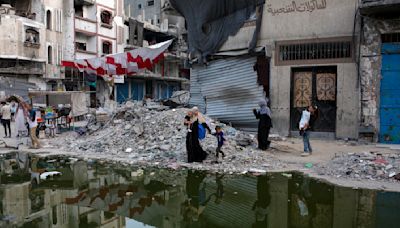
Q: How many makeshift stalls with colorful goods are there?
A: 1